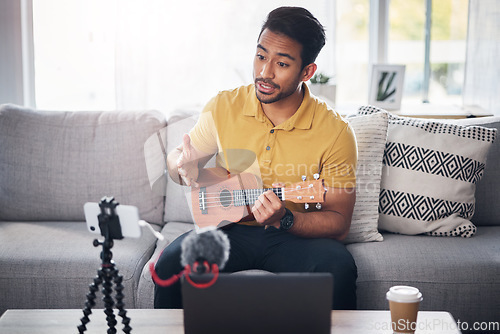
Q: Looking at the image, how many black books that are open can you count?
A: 0